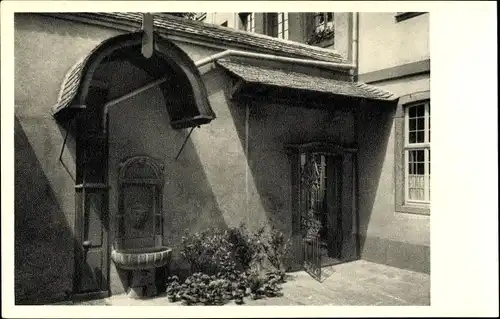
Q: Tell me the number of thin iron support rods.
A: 2